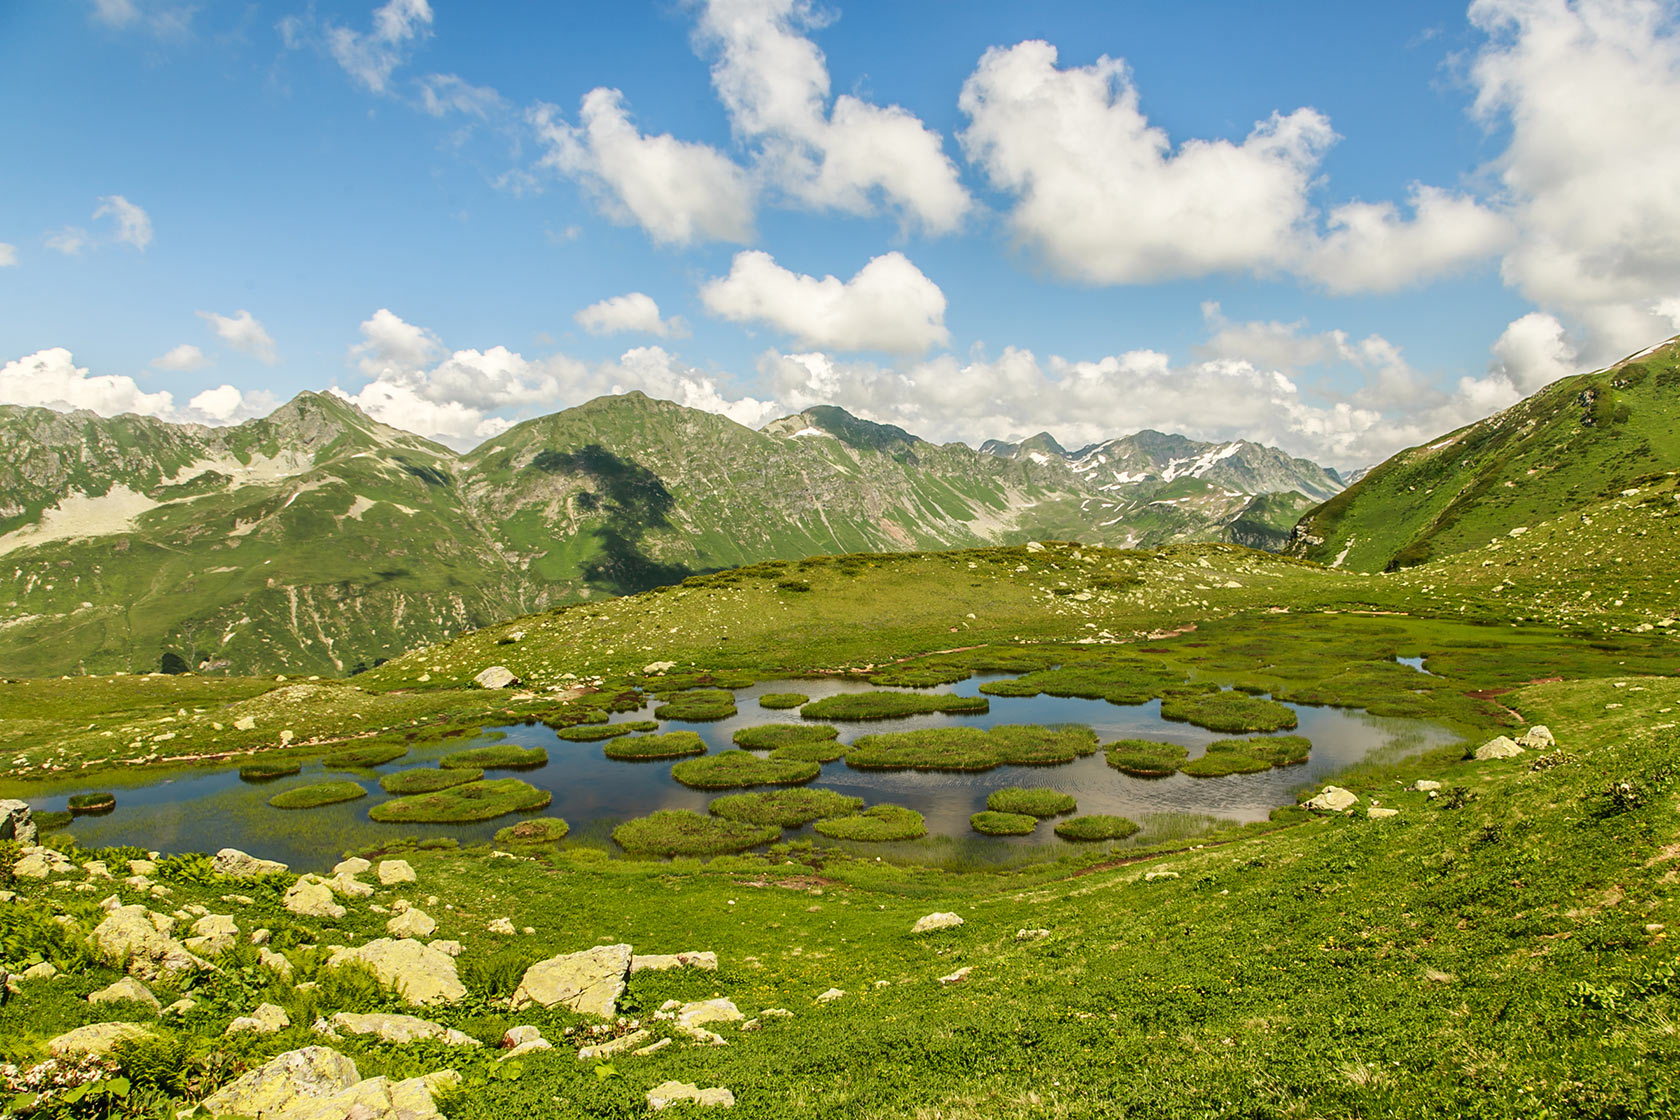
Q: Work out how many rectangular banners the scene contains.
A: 0